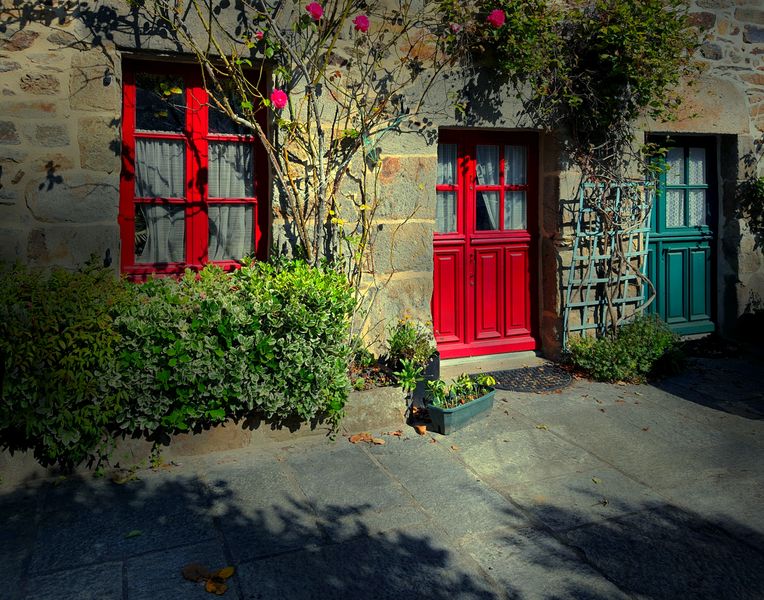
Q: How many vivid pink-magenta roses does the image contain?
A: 4